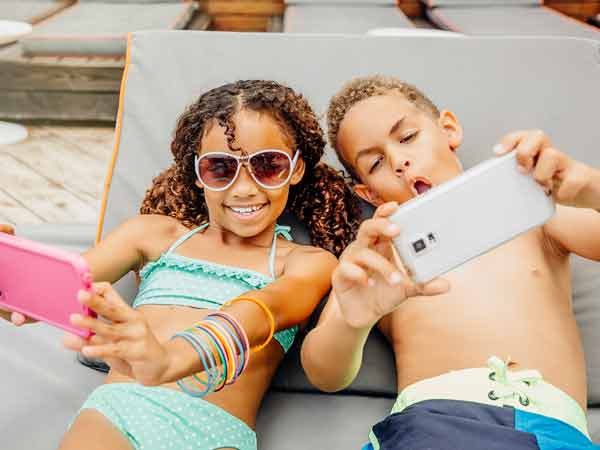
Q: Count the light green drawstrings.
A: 1